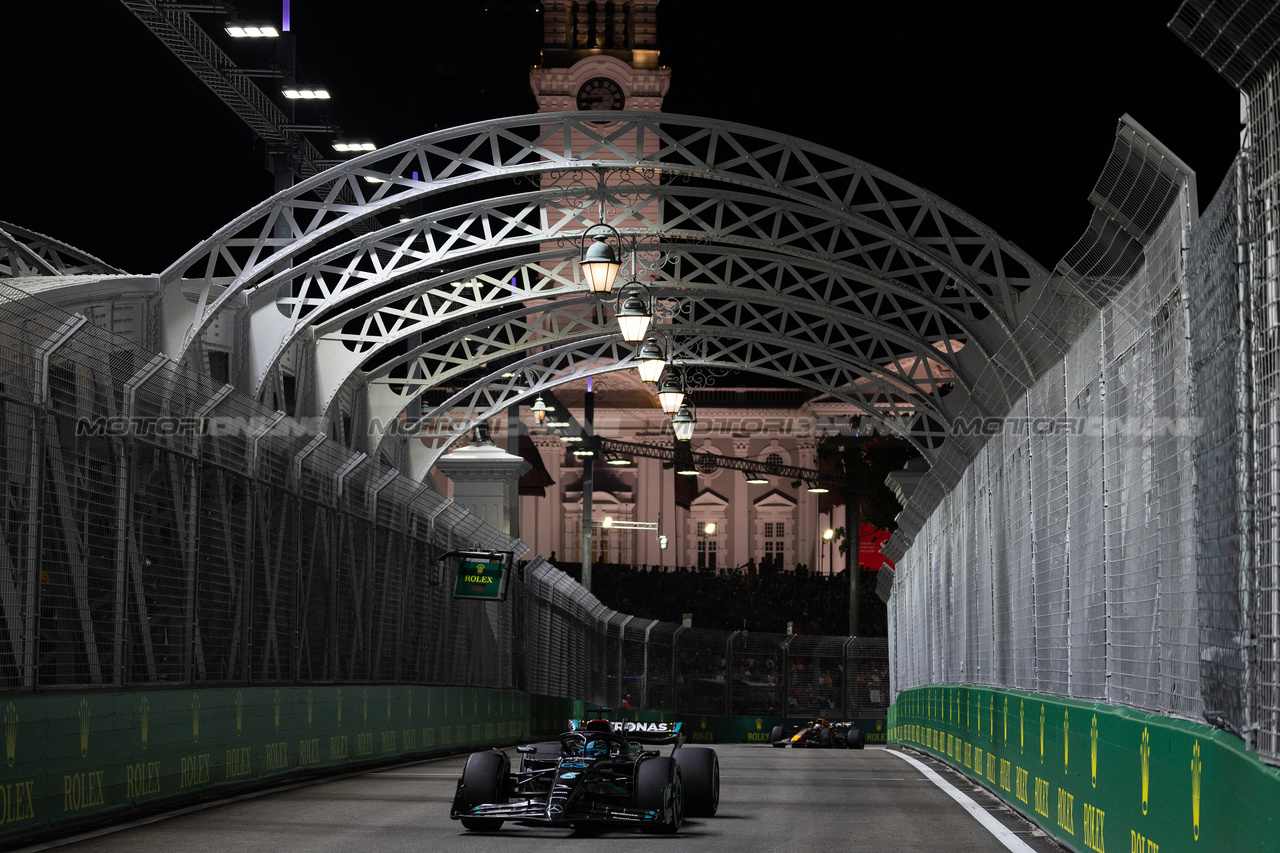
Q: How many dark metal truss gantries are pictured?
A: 2